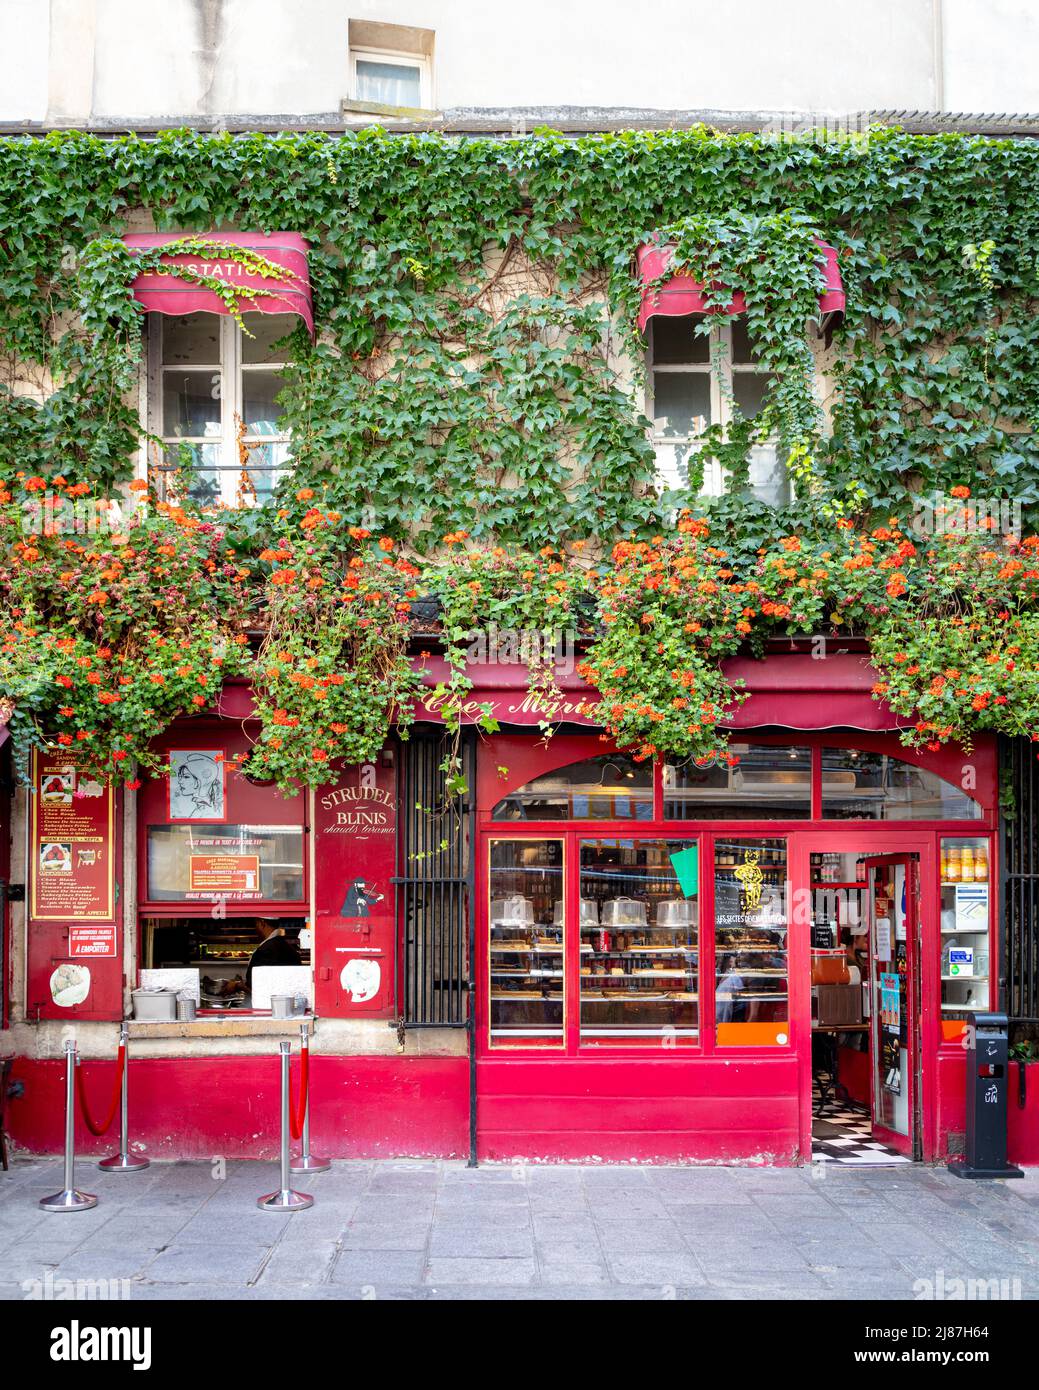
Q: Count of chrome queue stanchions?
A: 4